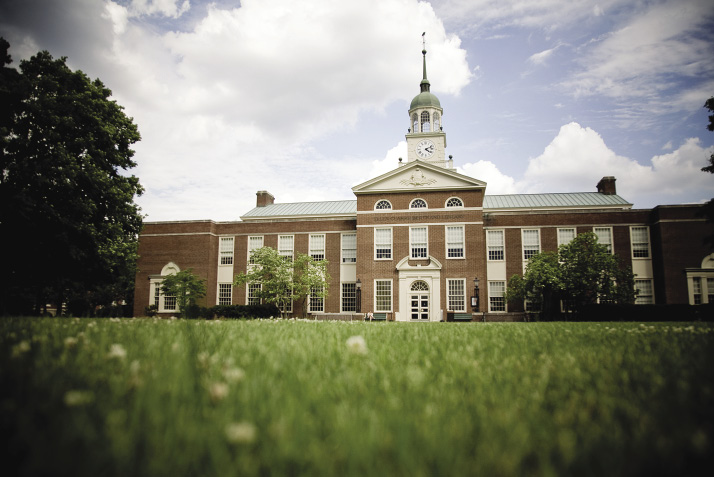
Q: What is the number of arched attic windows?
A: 3